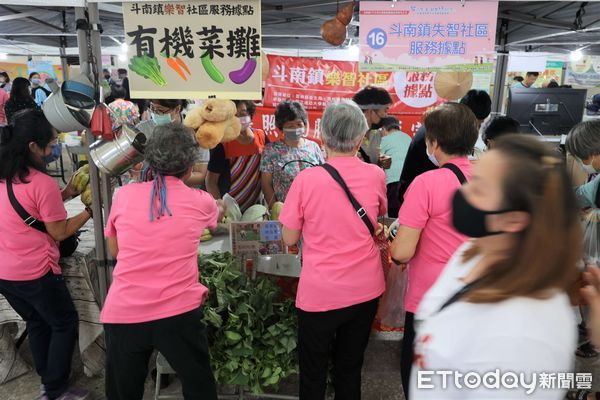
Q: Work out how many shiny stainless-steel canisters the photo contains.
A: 1